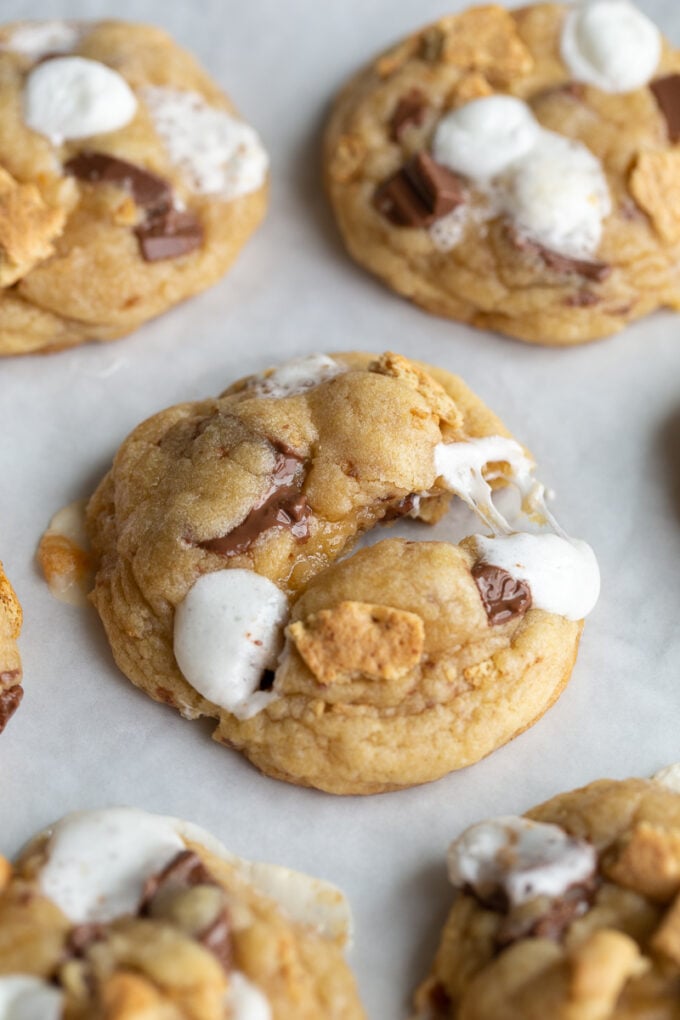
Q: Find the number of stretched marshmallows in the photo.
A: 1